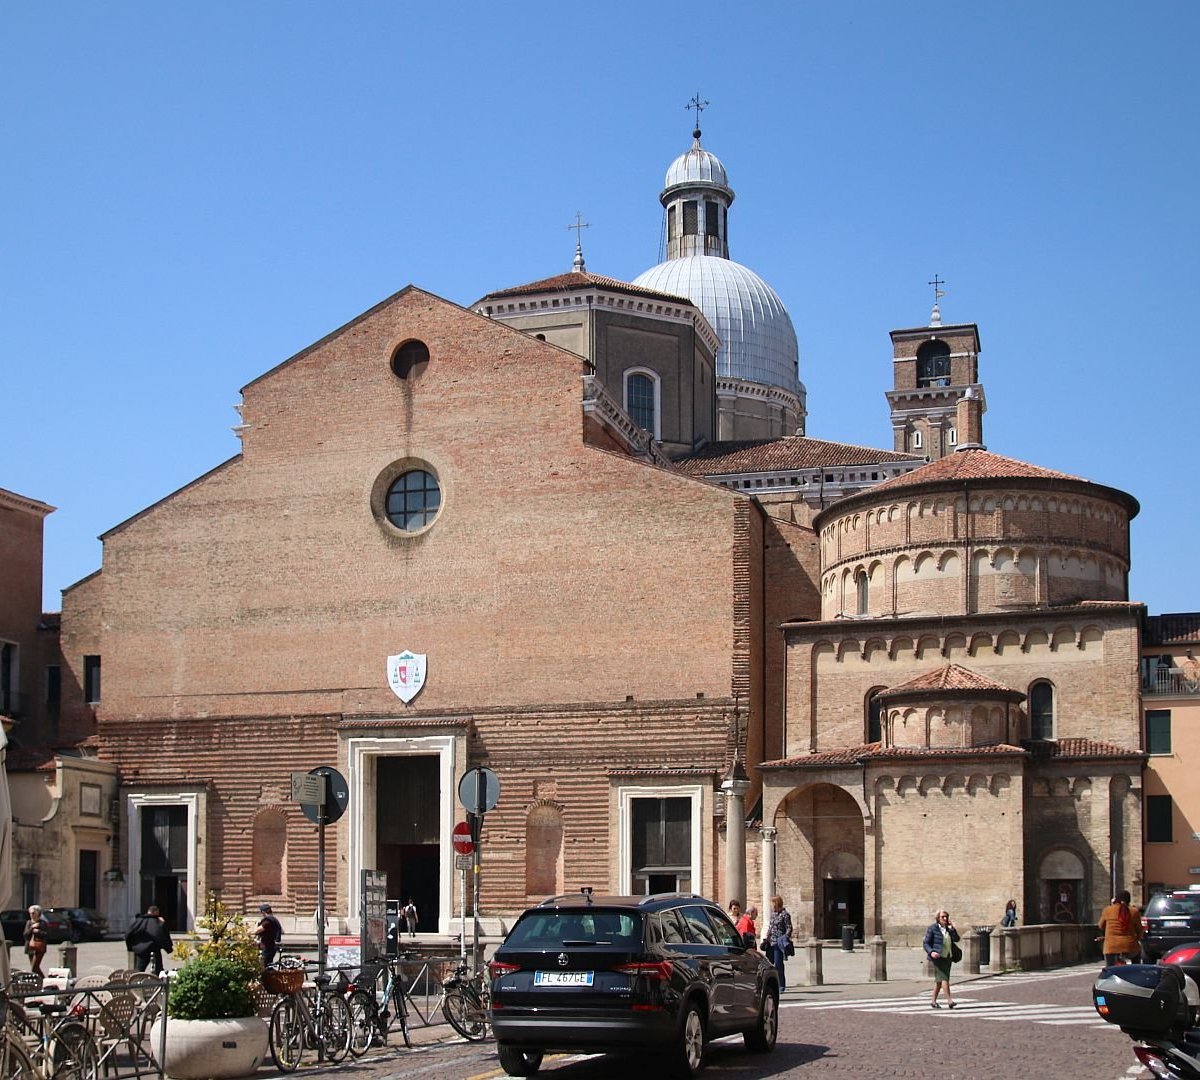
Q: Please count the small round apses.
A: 1